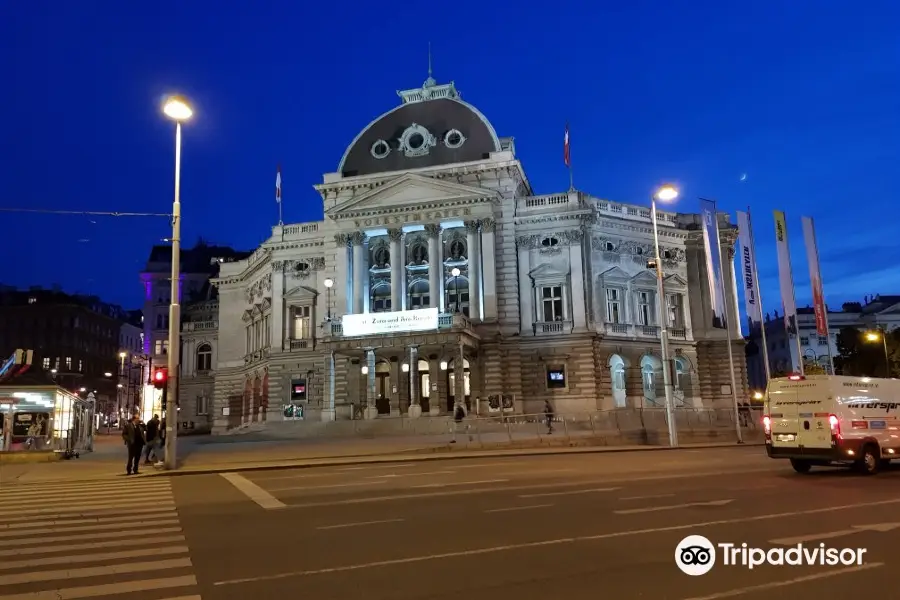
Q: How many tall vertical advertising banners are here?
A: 4